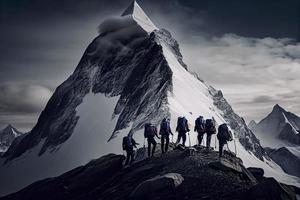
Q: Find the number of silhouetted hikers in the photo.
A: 7